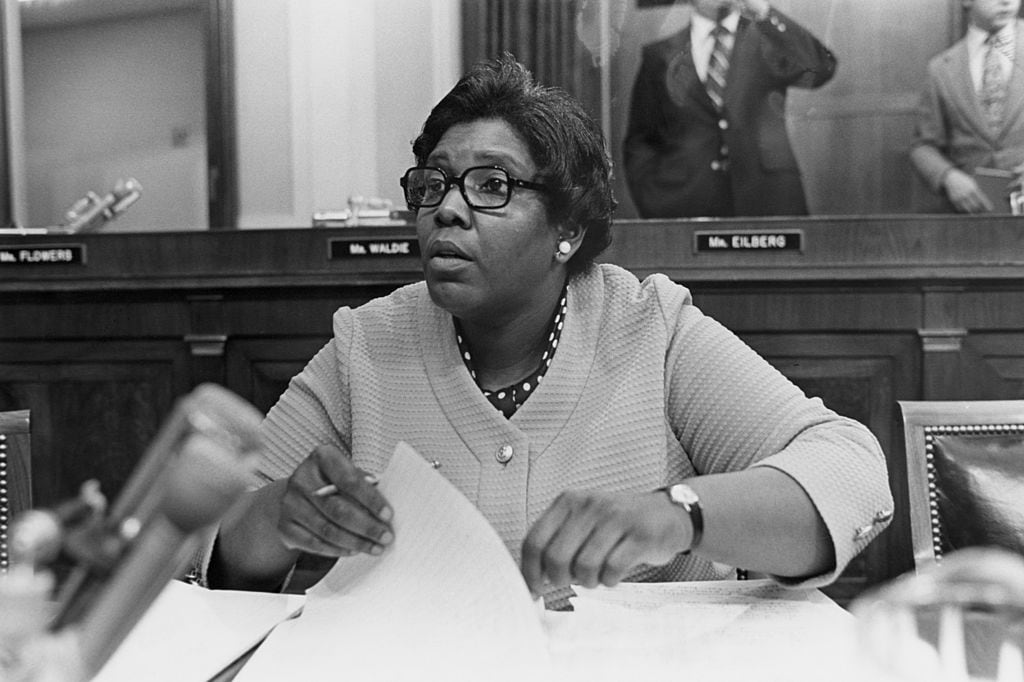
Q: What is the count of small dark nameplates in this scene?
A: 3